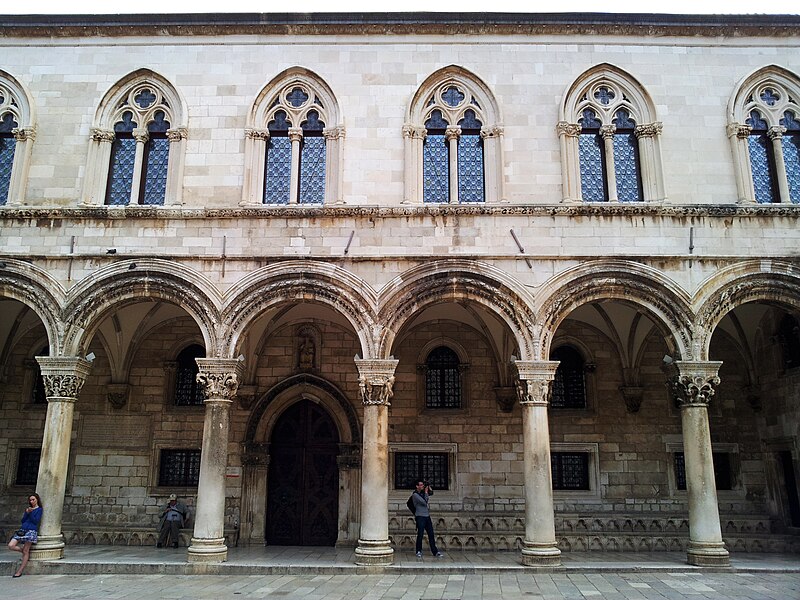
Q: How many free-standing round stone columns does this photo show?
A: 5